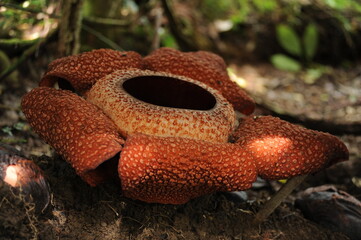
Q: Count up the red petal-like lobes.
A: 5